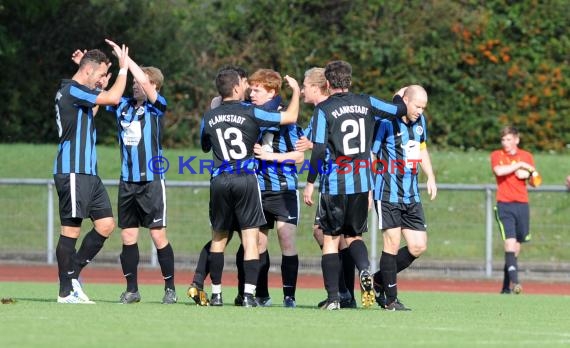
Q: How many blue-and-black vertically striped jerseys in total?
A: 8